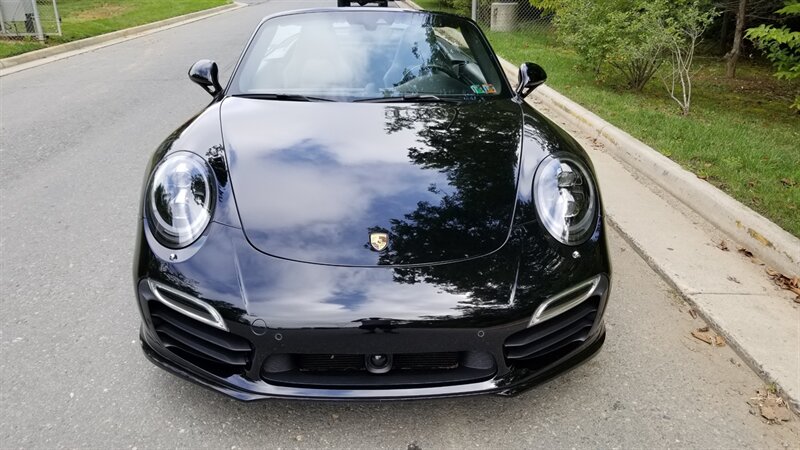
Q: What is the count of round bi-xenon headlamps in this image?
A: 2